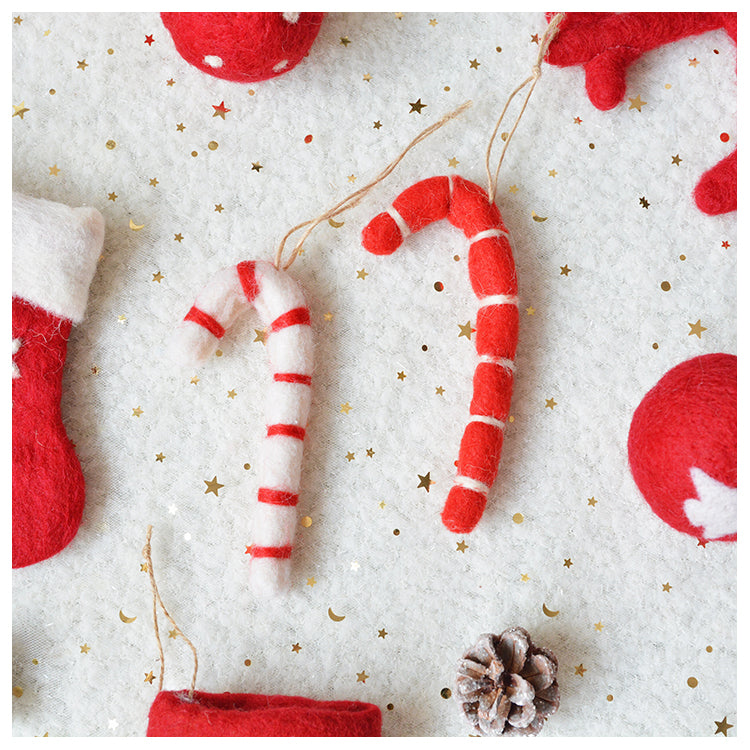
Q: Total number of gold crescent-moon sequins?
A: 6